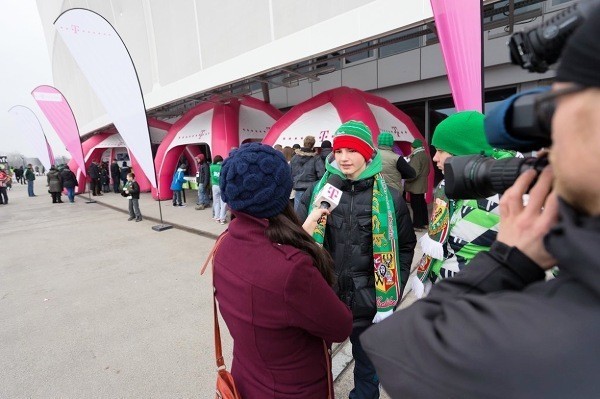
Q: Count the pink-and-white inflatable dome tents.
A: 3